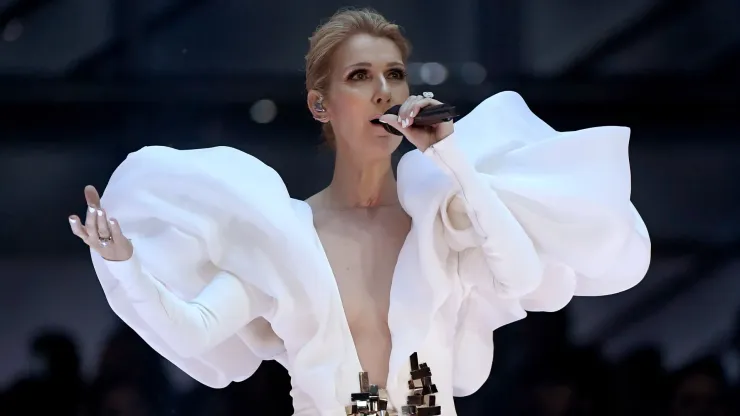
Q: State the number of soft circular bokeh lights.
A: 4